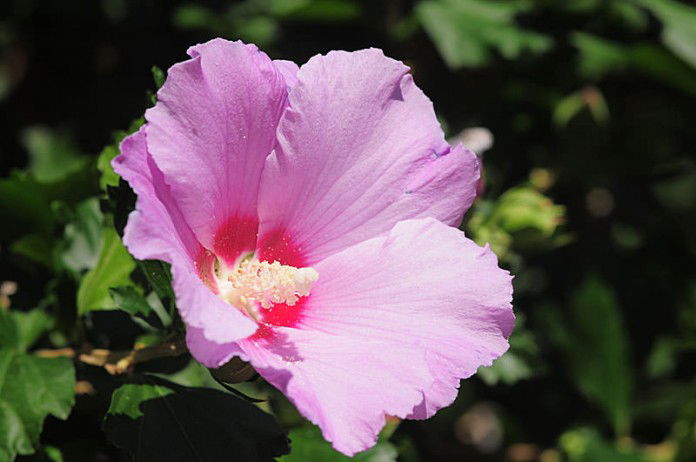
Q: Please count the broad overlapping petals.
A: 5